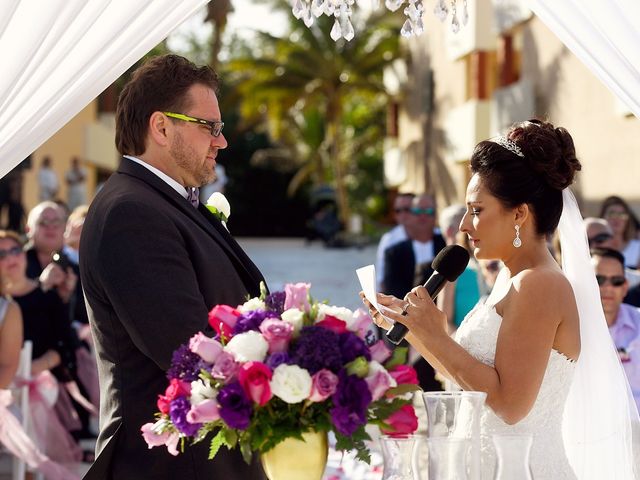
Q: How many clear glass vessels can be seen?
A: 4